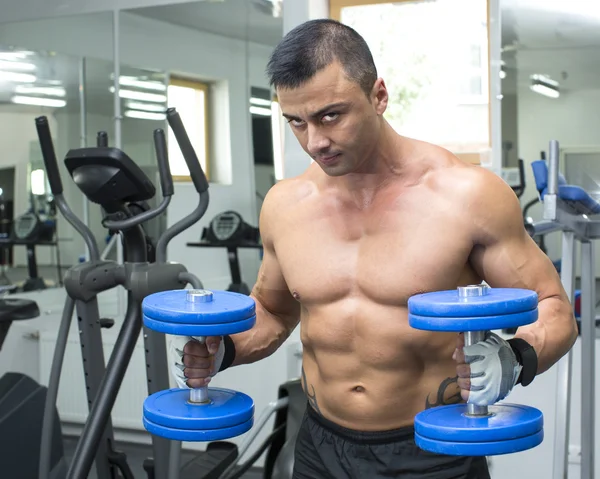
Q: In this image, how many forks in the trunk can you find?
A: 0